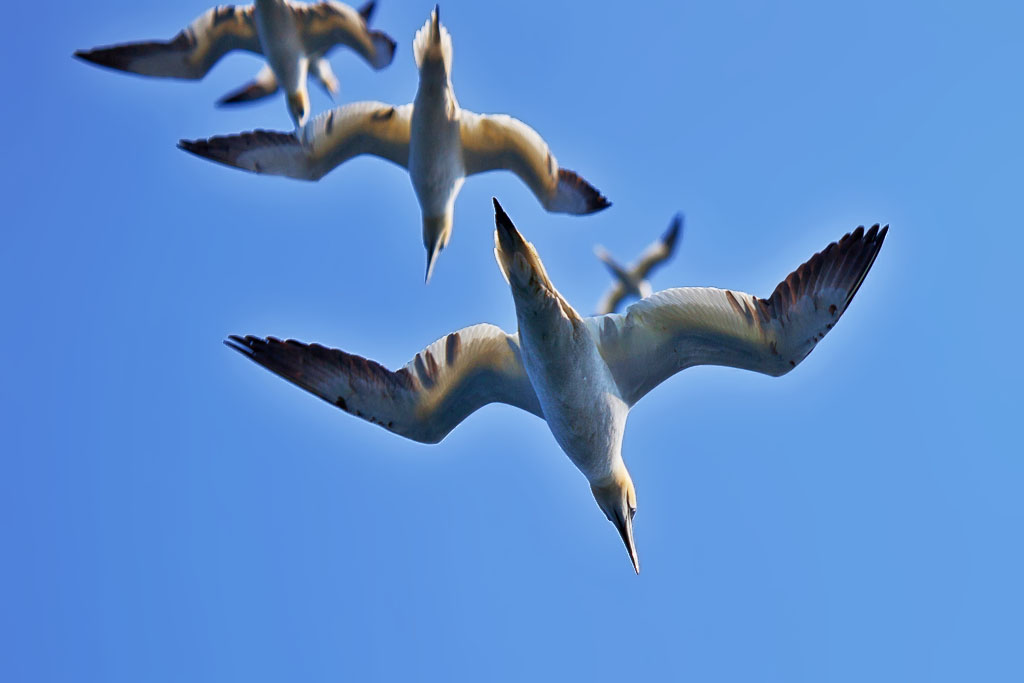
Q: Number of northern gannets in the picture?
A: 5